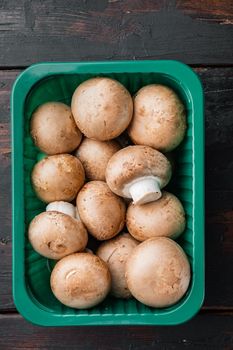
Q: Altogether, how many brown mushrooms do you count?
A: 12